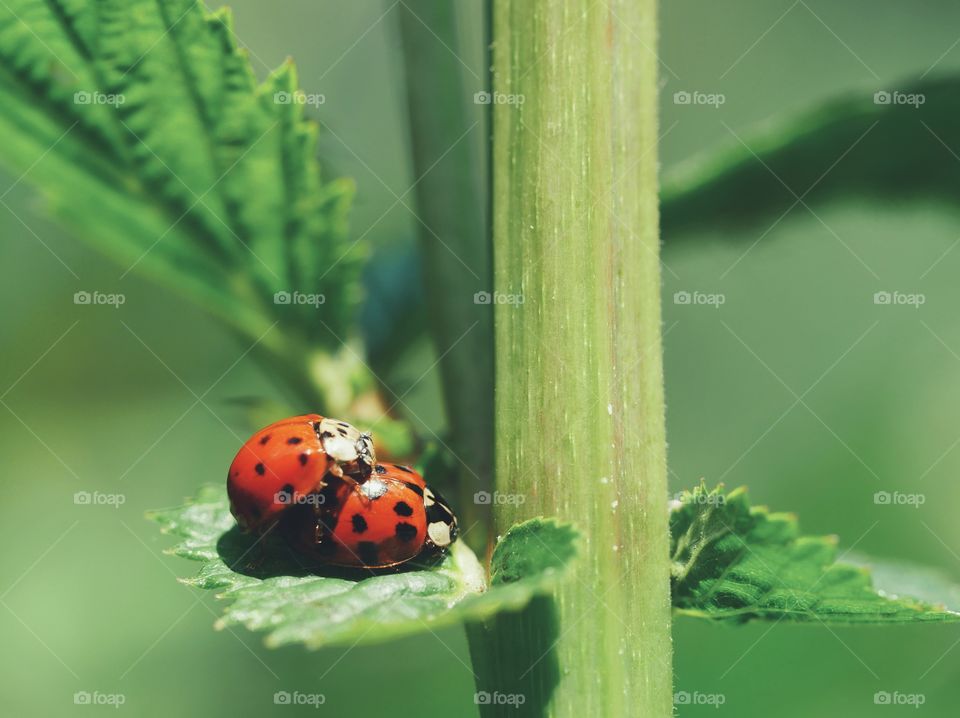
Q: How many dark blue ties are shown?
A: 0